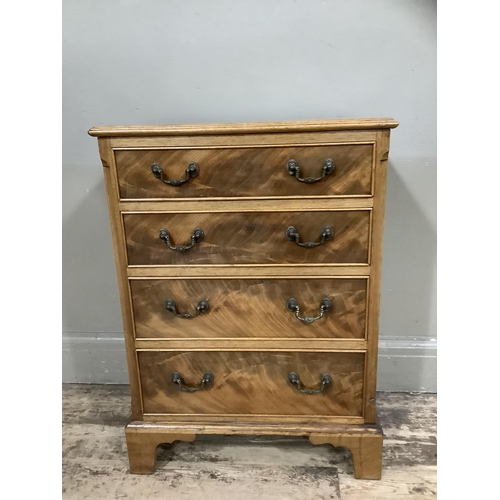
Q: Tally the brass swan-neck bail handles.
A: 8